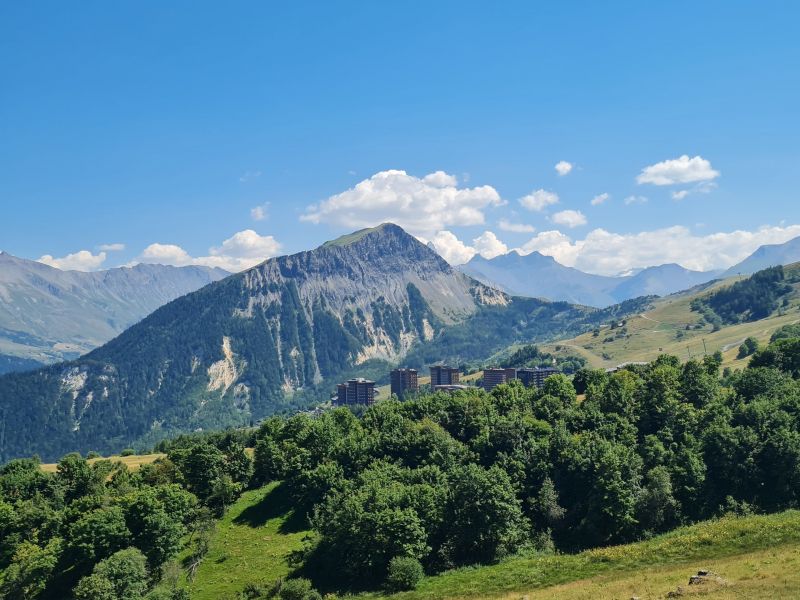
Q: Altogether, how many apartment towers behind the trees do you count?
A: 5